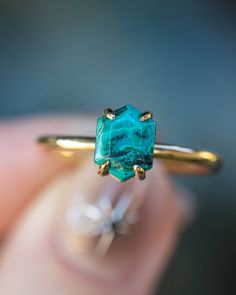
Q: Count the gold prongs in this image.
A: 4